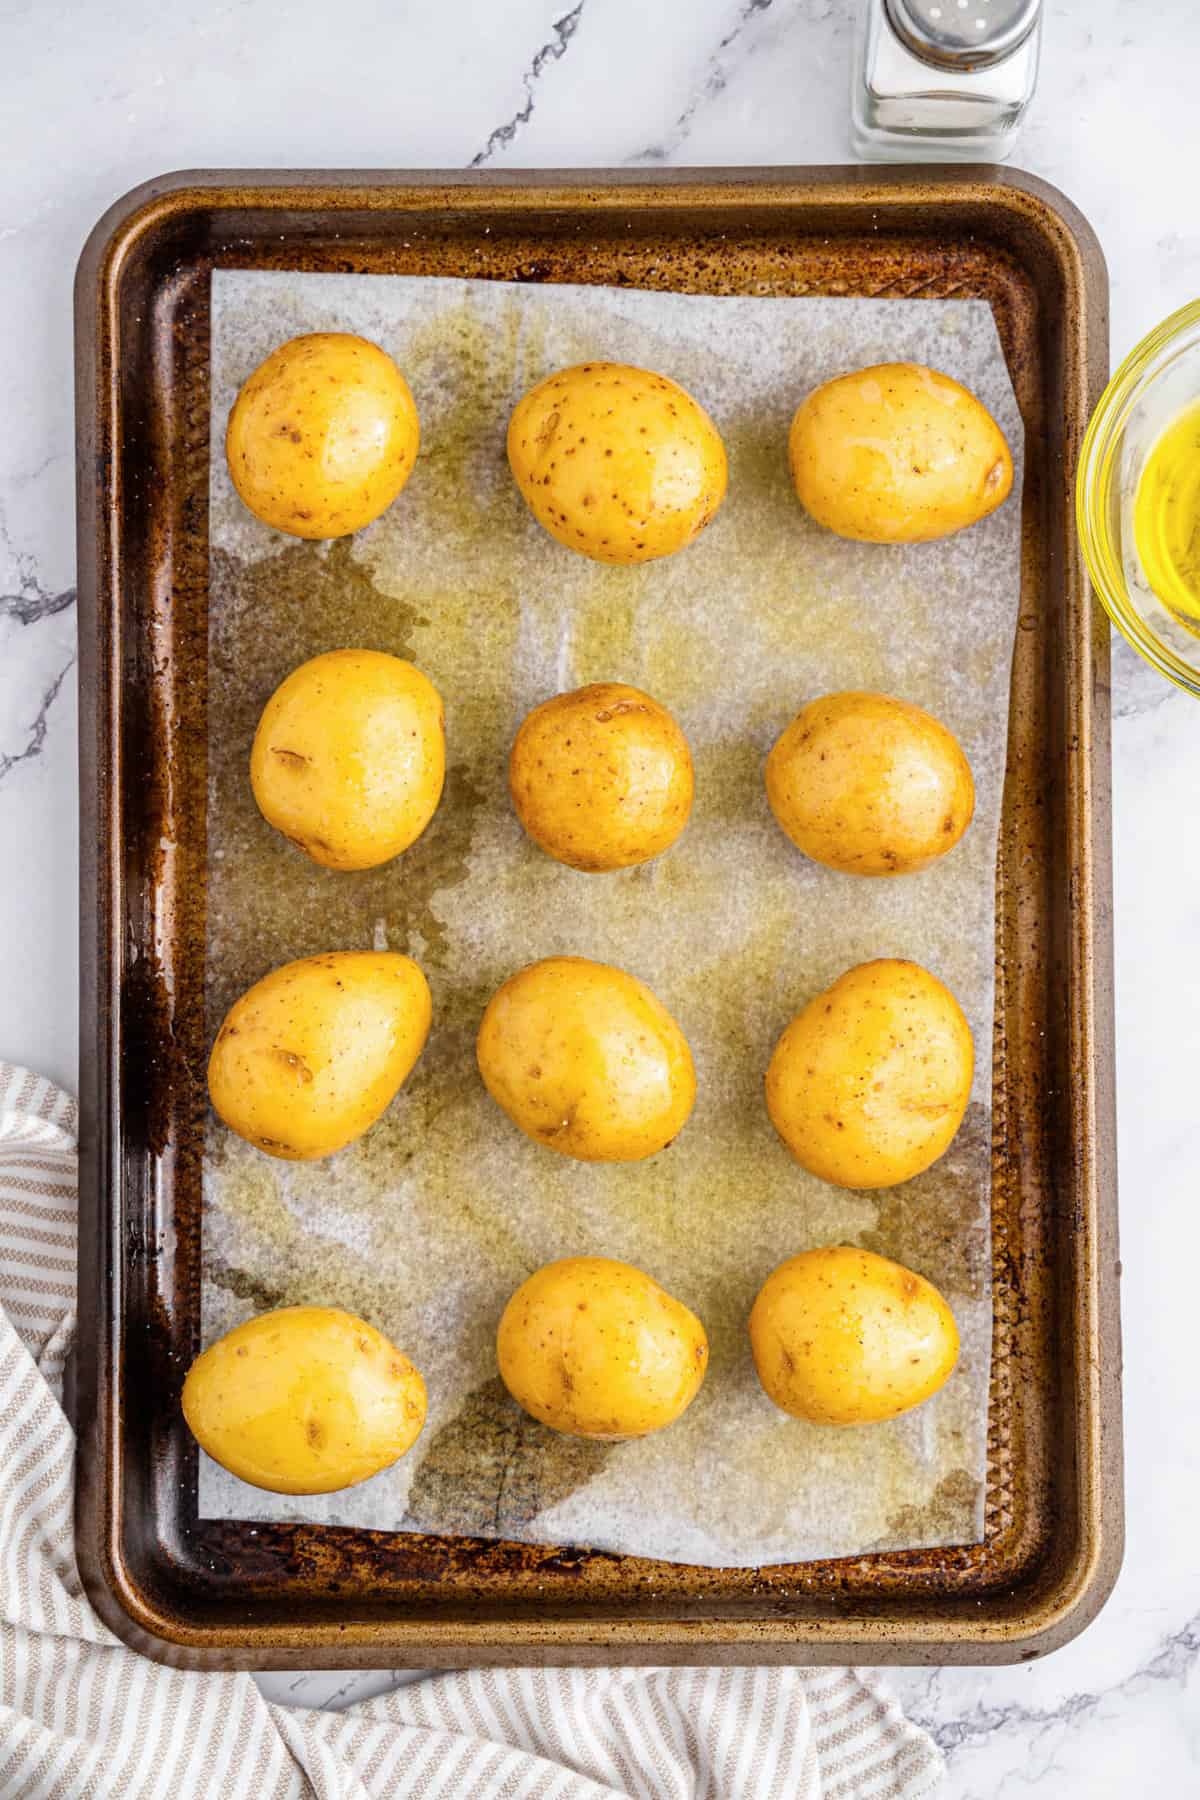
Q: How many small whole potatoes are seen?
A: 12